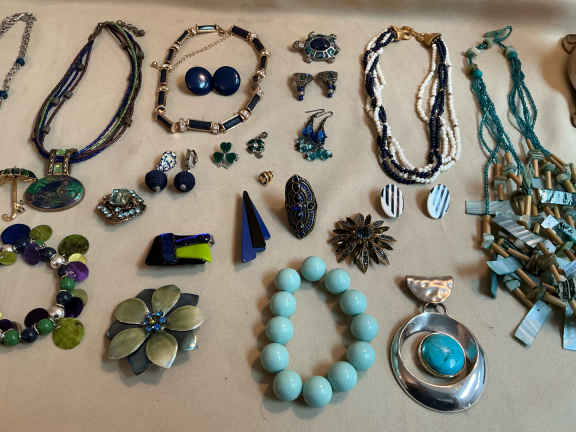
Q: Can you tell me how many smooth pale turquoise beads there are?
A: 12